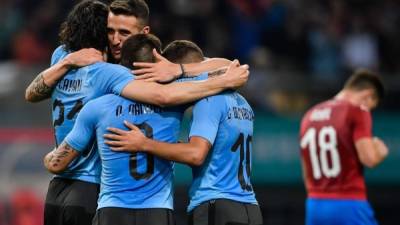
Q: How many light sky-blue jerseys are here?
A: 3